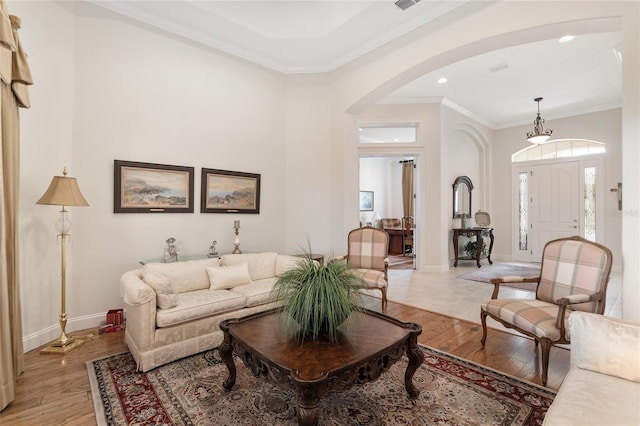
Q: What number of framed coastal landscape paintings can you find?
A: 2